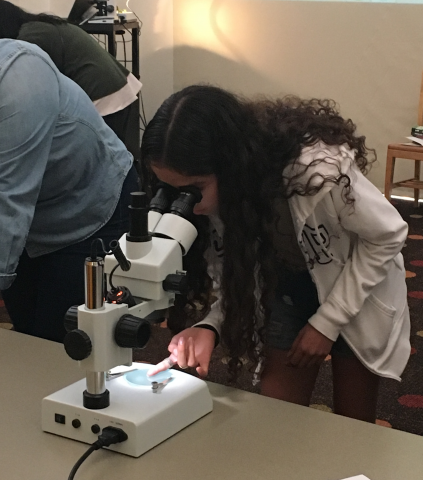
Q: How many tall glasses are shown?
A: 0